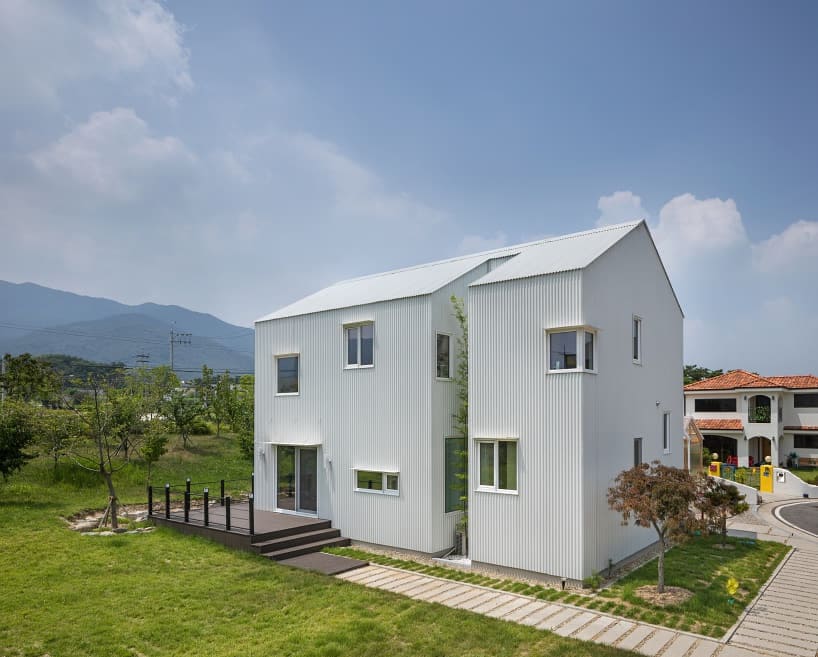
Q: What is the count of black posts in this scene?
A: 9